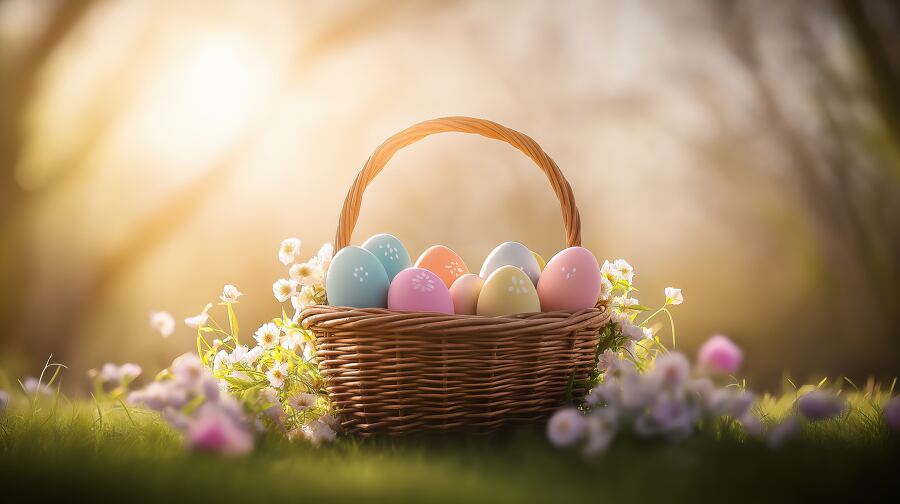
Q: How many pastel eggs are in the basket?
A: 9